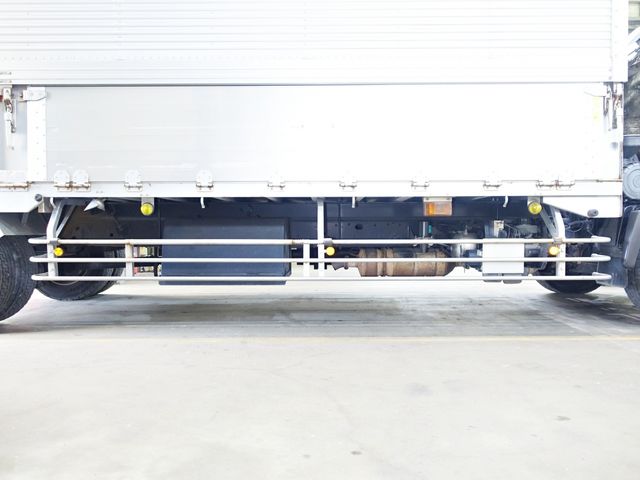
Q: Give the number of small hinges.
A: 10